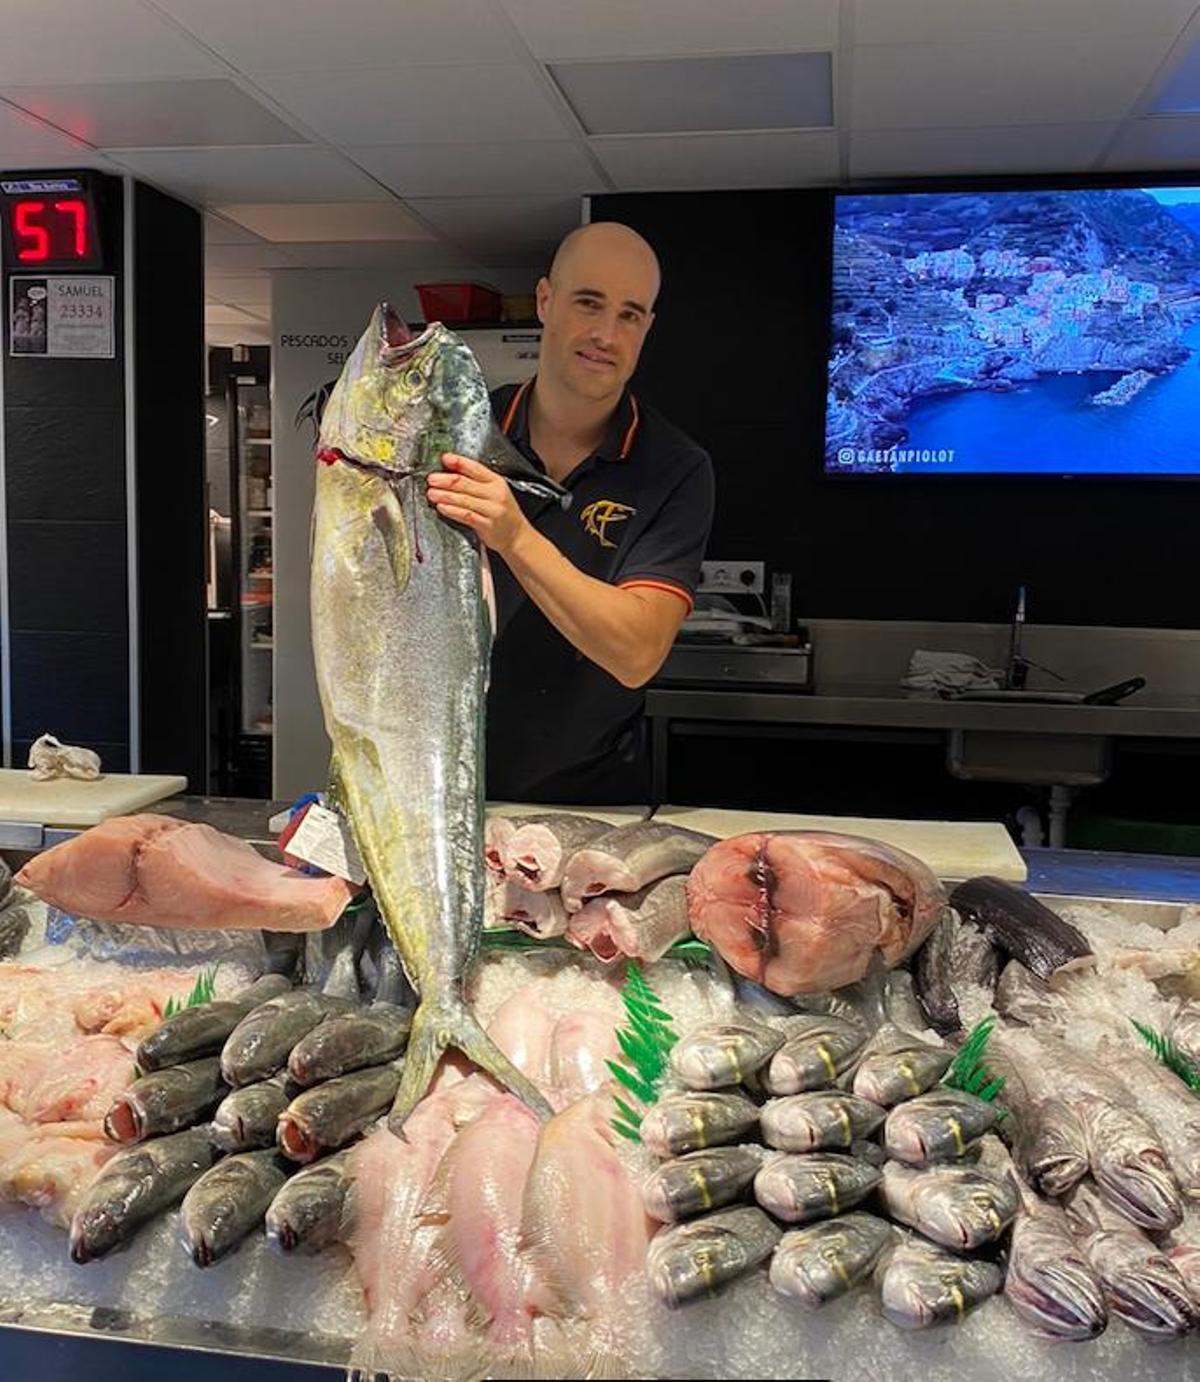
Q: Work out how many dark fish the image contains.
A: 9